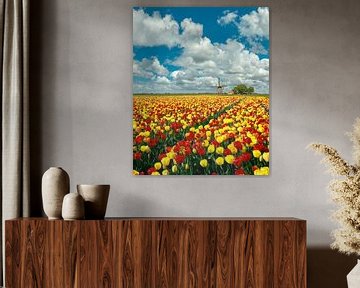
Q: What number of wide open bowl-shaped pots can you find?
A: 1